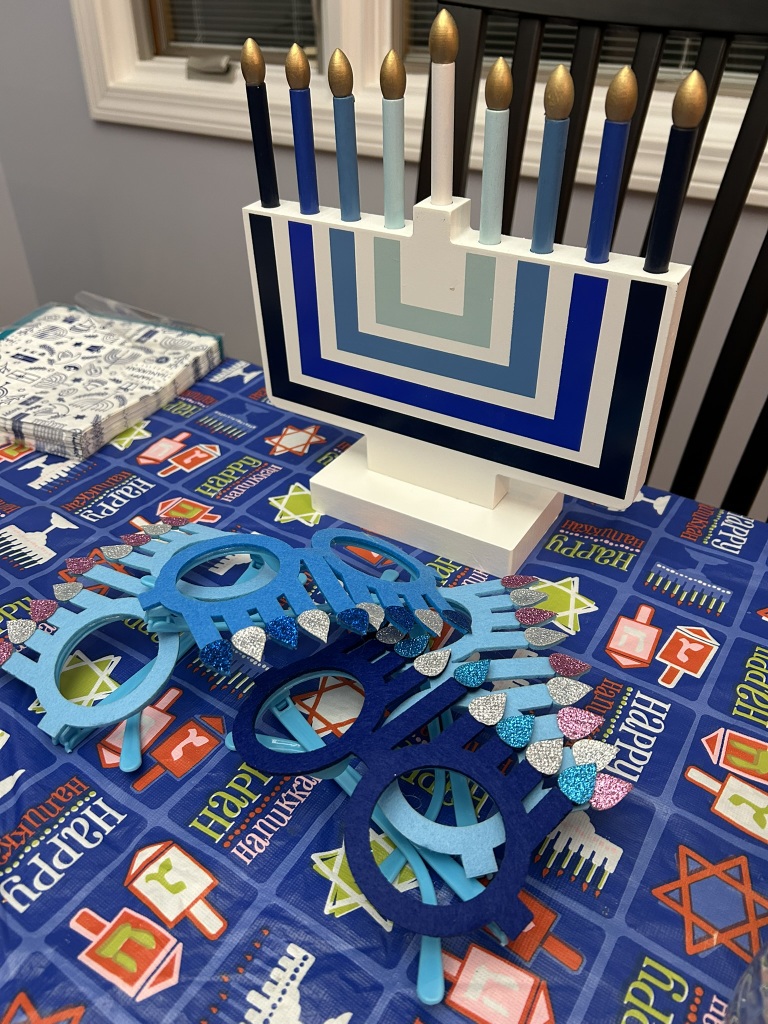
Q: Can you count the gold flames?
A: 9